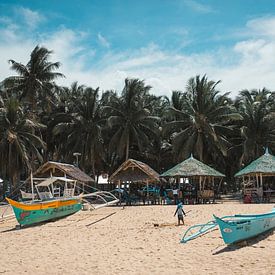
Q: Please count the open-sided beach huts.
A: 4